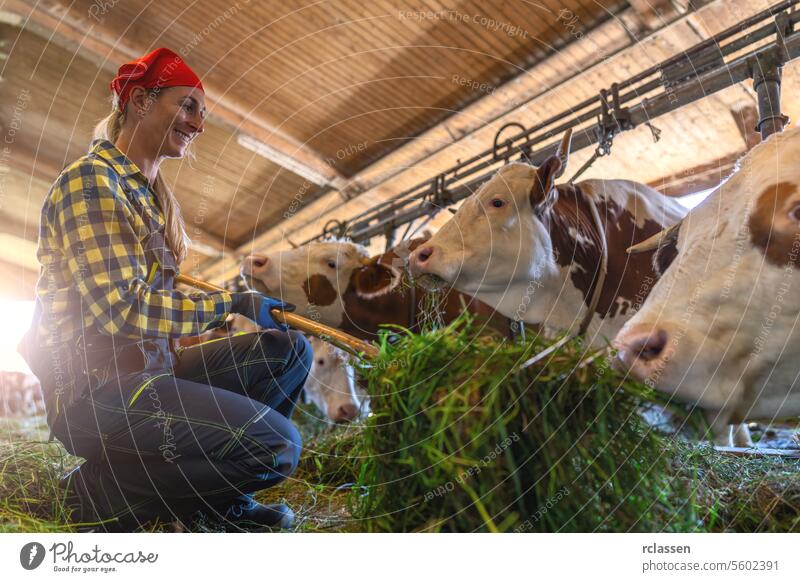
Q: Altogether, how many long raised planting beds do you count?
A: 0